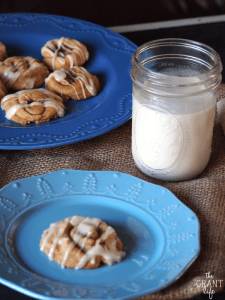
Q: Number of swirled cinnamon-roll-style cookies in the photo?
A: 7